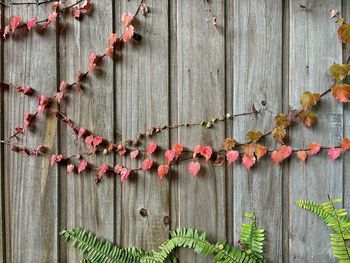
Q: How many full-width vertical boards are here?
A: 6